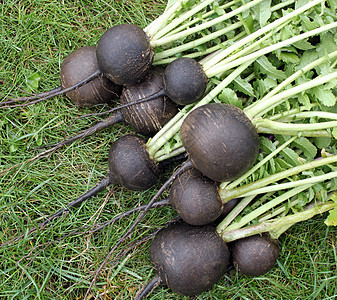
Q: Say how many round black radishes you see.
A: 9